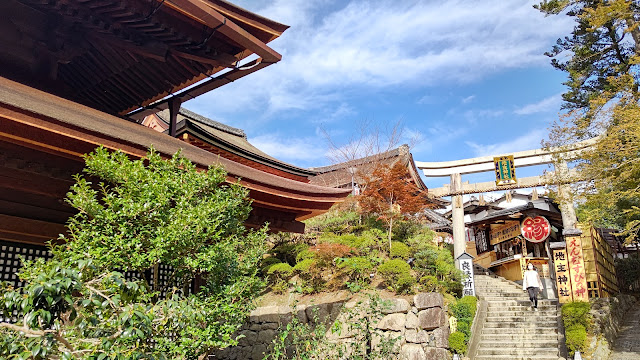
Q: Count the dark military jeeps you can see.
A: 0